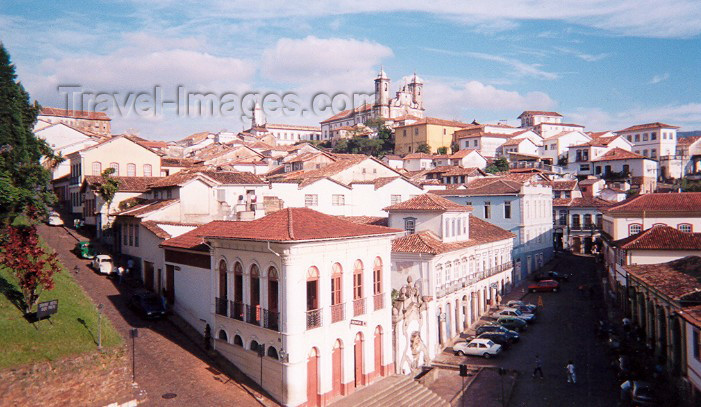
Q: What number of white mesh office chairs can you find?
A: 0